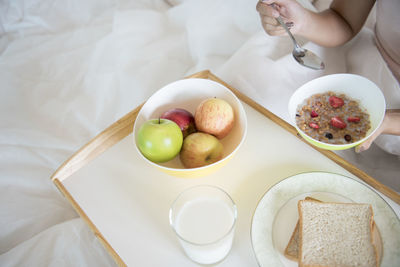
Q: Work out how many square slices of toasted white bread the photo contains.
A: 2